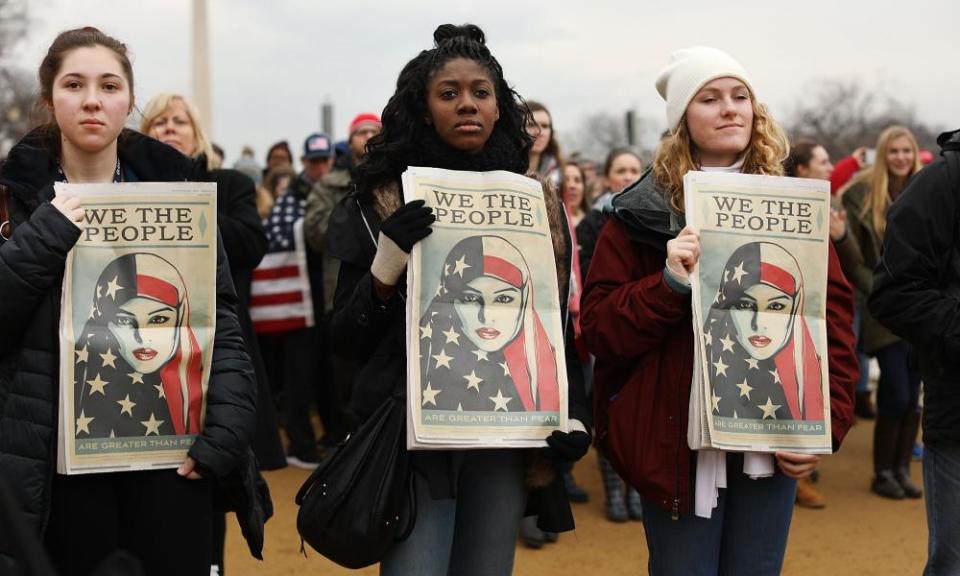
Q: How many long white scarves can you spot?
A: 1